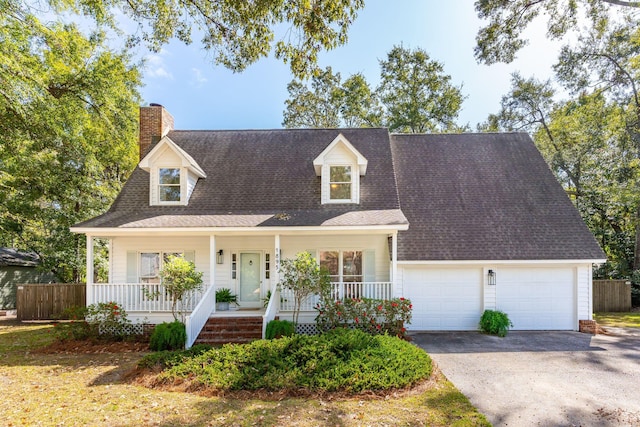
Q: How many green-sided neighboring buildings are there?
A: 1